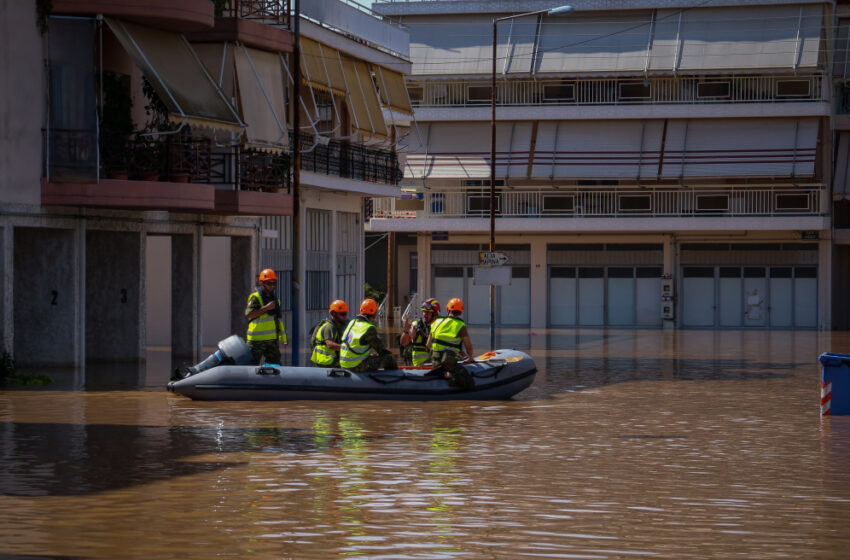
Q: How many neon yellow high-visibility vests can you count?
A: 5